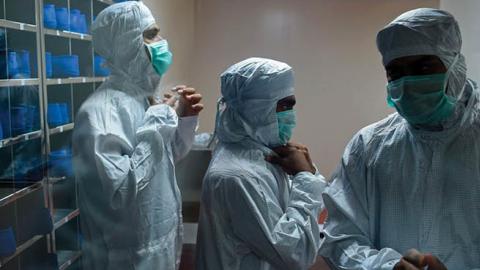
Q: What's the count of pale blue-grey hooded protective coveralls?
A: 3